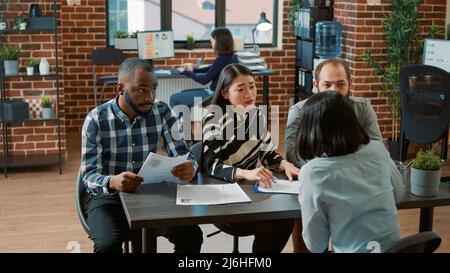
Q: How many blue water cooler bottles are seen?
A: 1